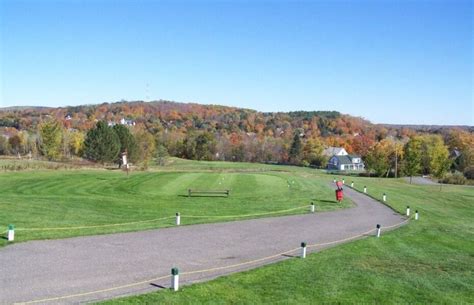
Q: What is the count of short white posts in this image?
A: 13